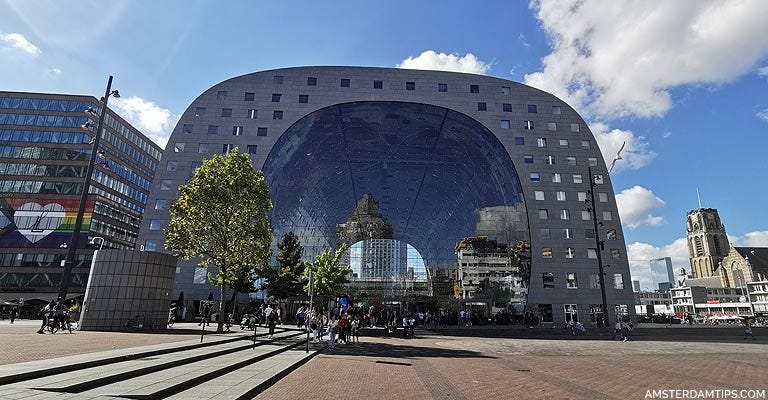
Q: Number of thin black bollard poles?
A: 3